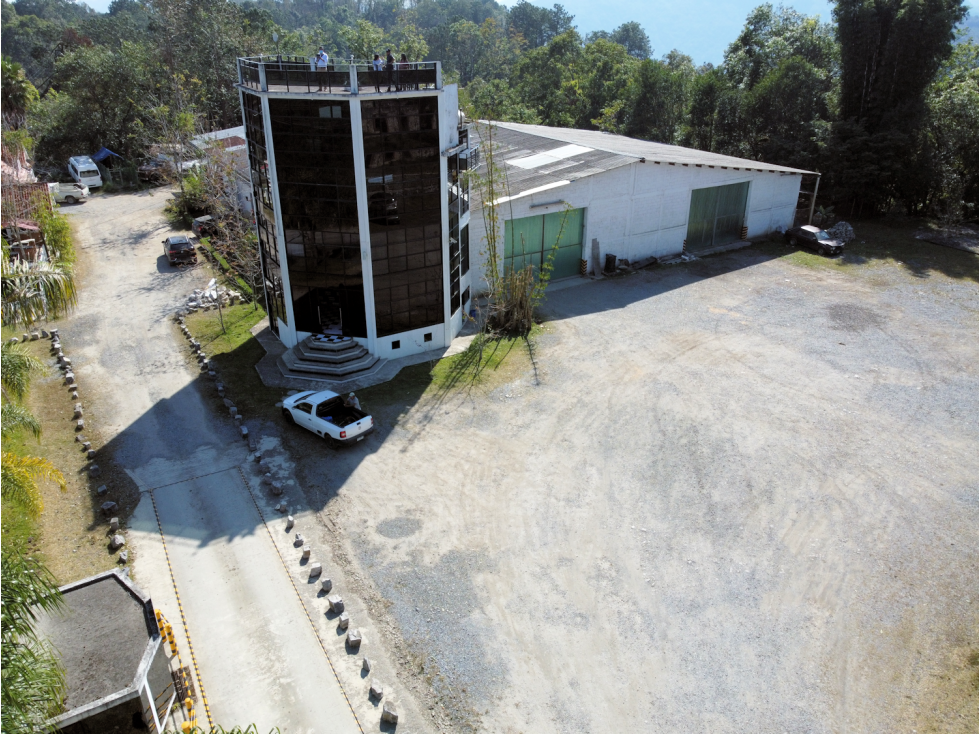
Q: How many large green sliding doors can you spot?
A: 2